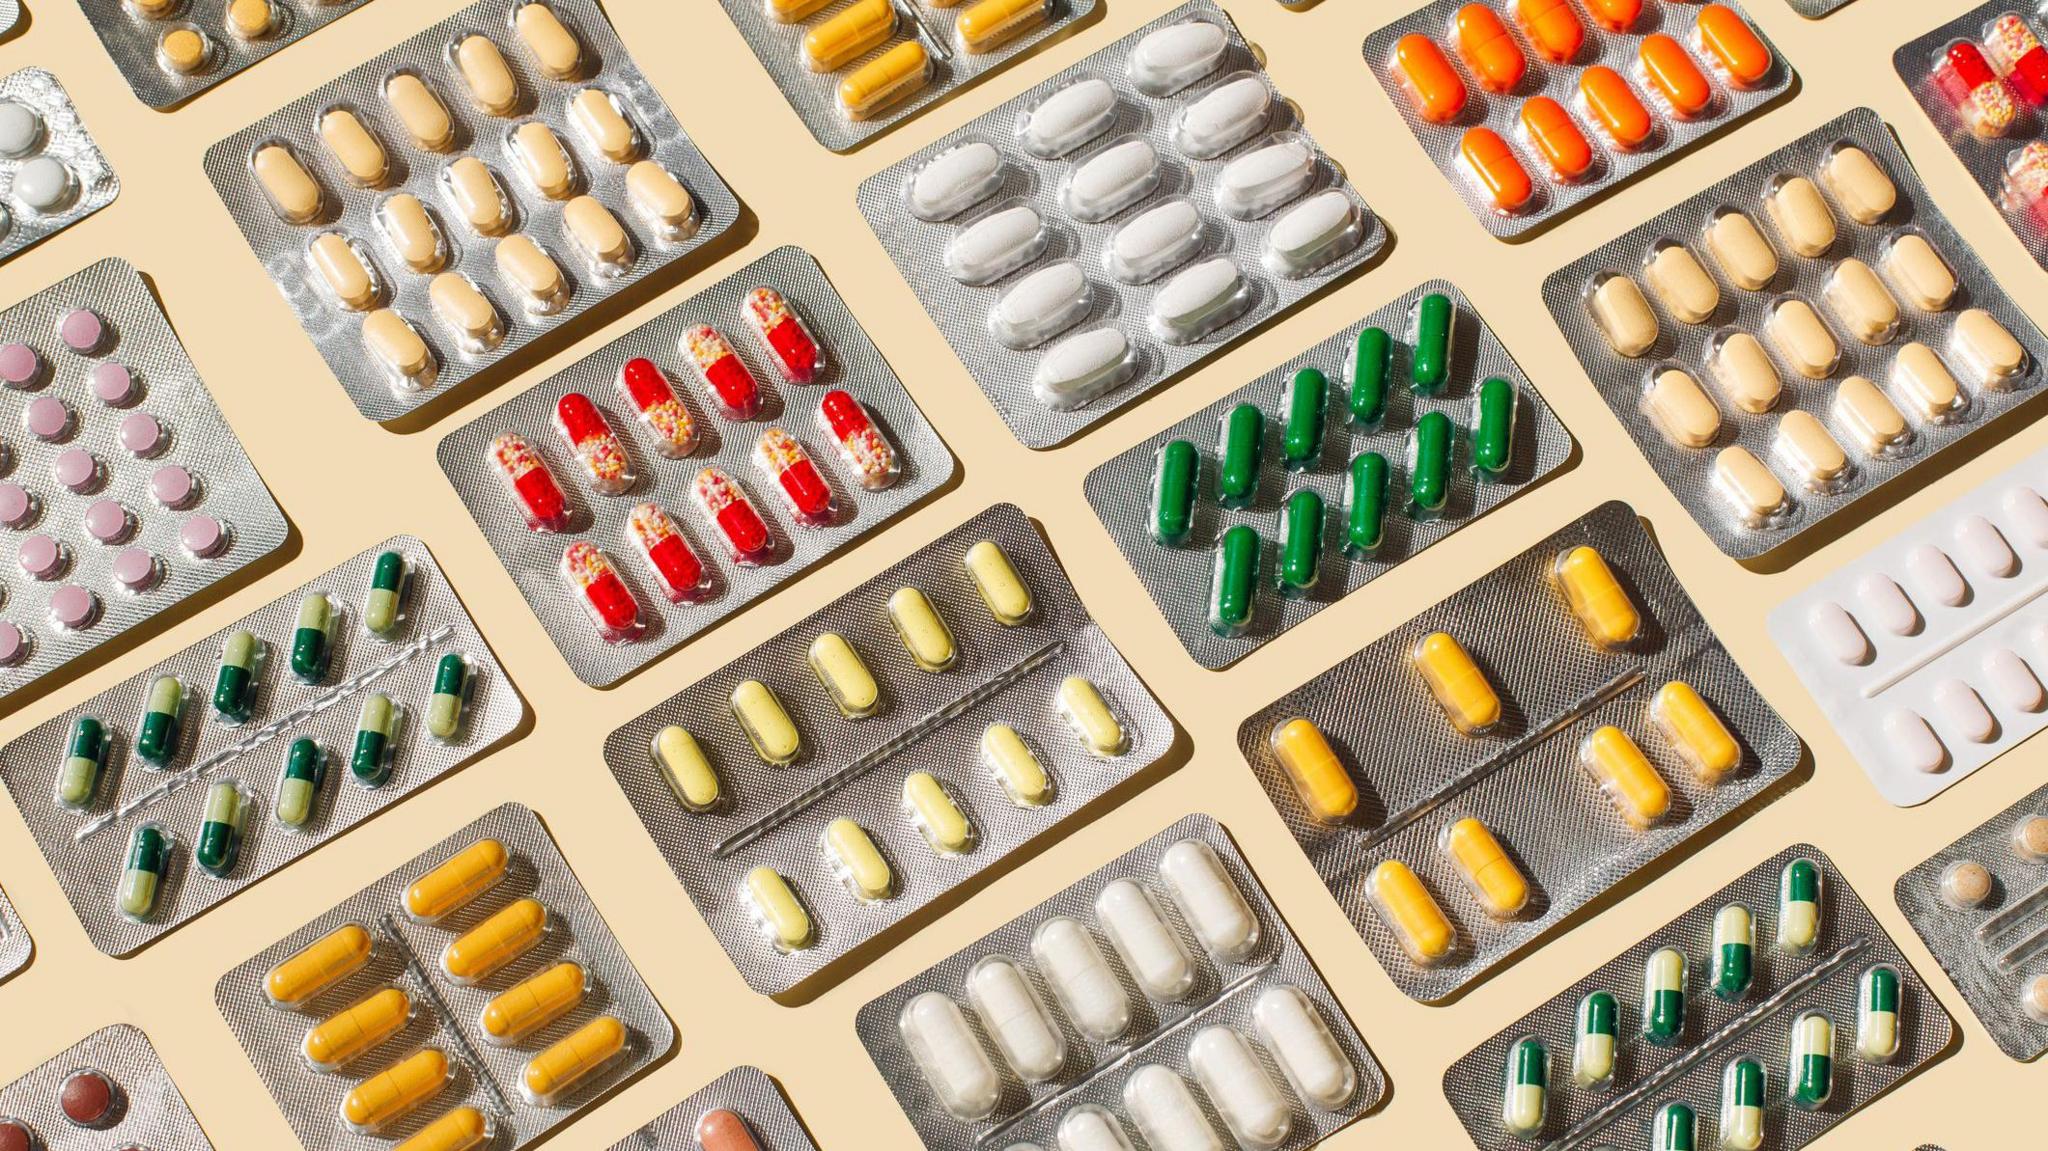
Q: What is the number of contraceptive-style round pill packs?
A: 0